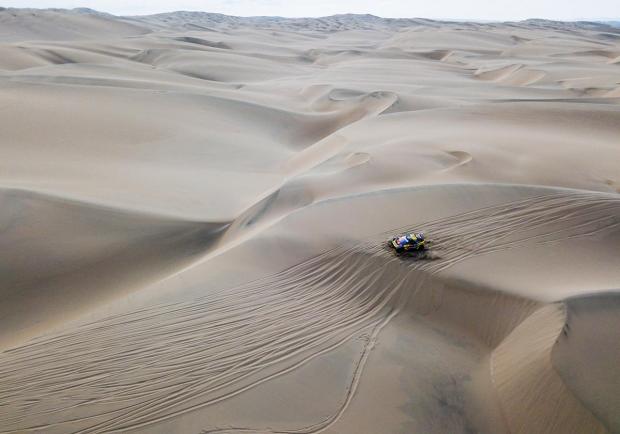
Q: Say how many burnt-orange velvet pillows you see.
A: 0